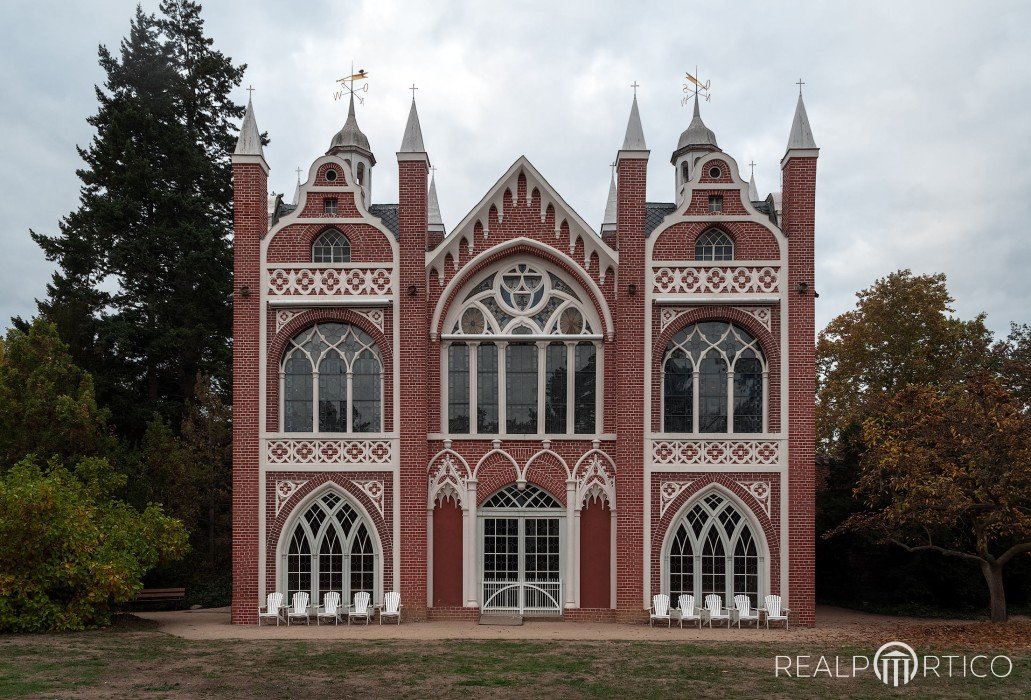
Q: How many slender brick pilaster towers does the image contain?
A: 4